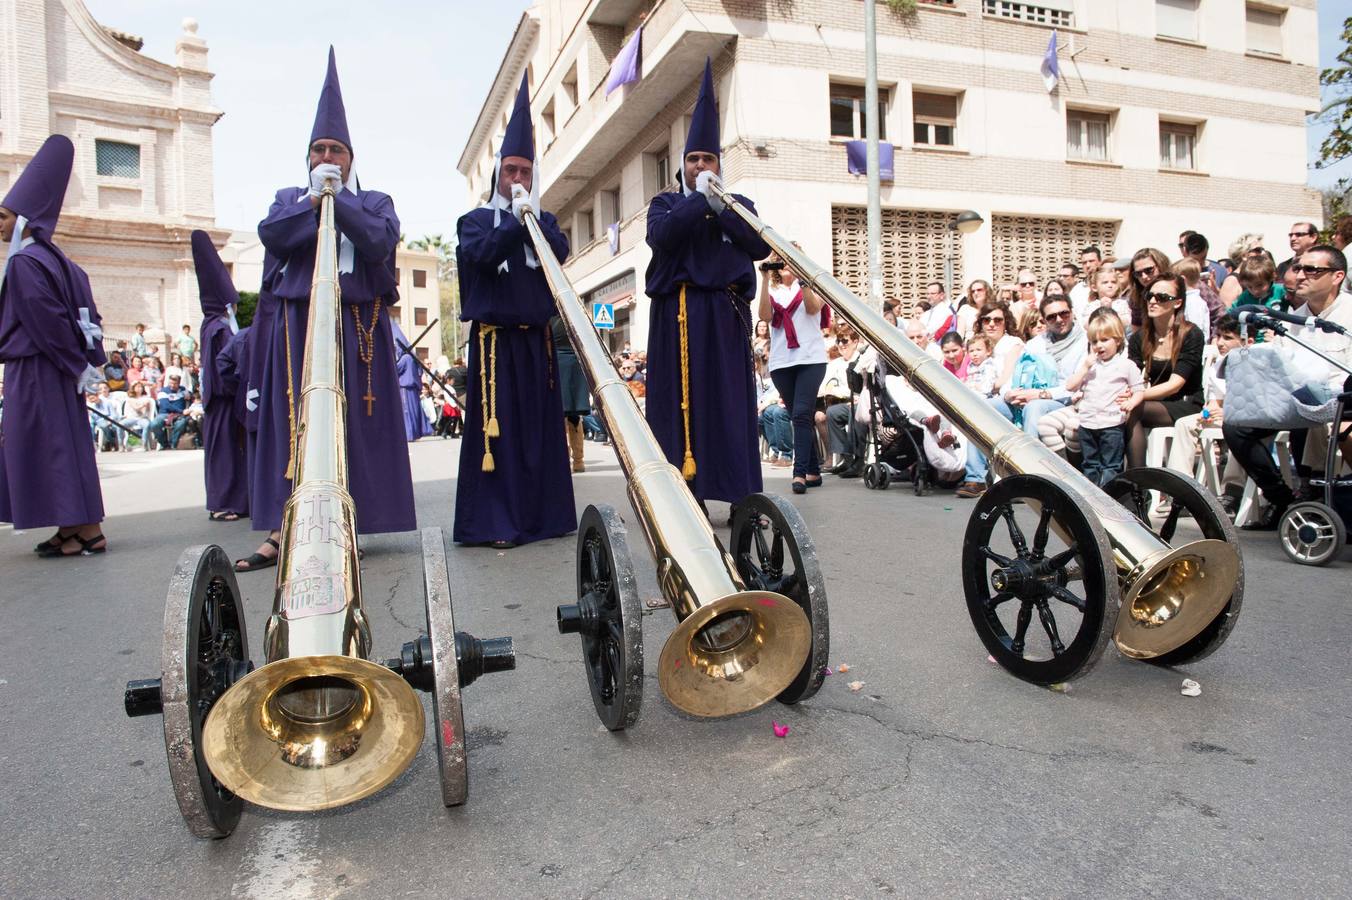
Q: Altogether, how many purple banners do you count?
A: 4